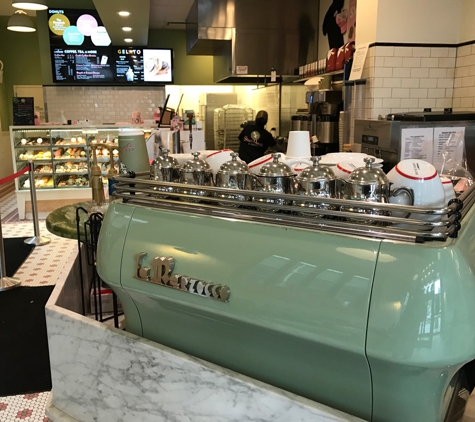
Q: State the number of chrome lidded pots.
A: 6